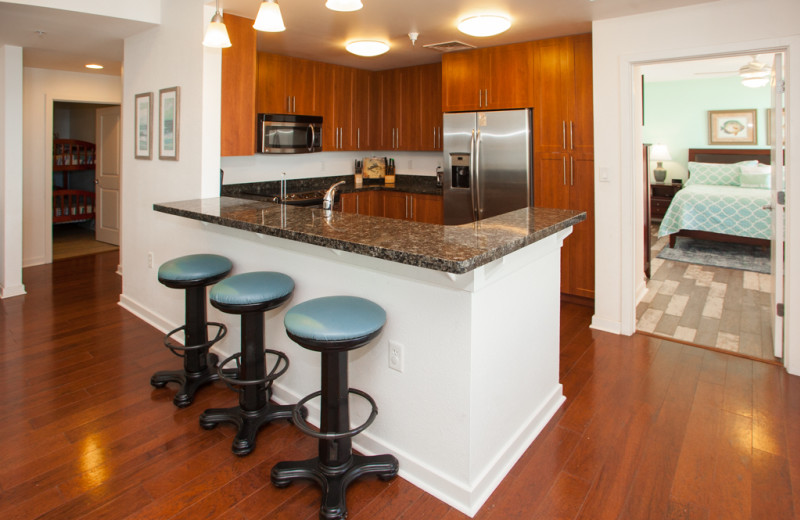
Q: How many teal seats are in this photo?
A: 3